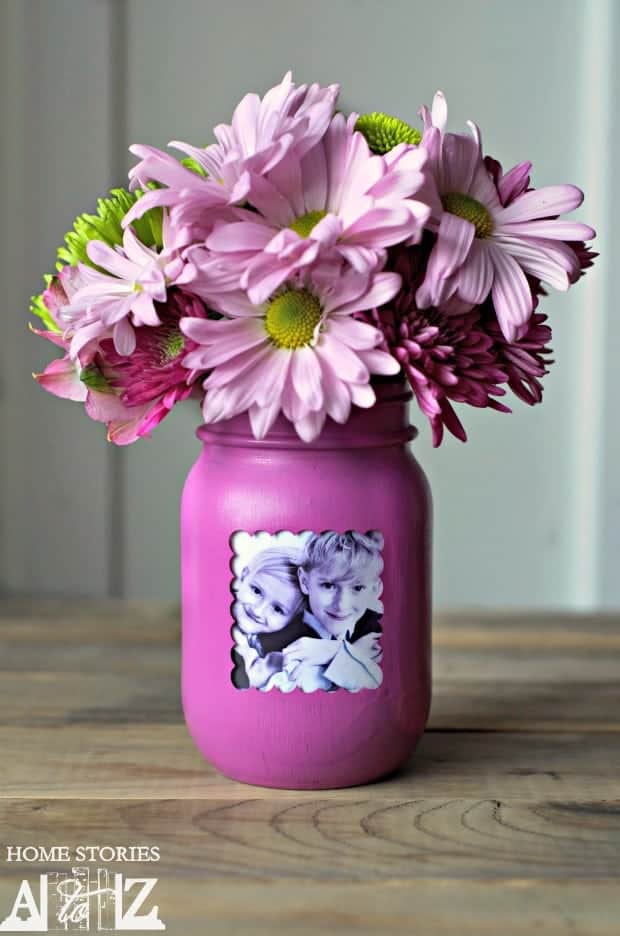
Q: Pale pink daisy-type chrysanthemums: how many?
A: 5